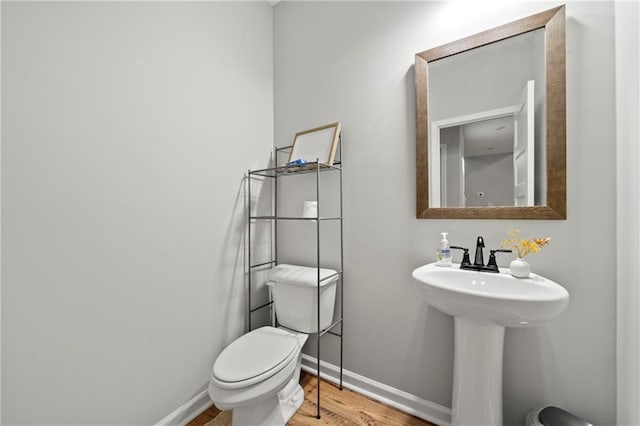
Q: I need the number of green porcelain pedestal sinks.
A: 0